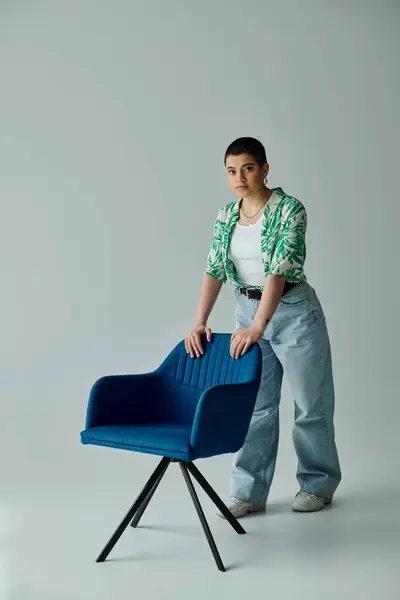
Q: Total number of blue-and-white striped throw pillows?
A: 0